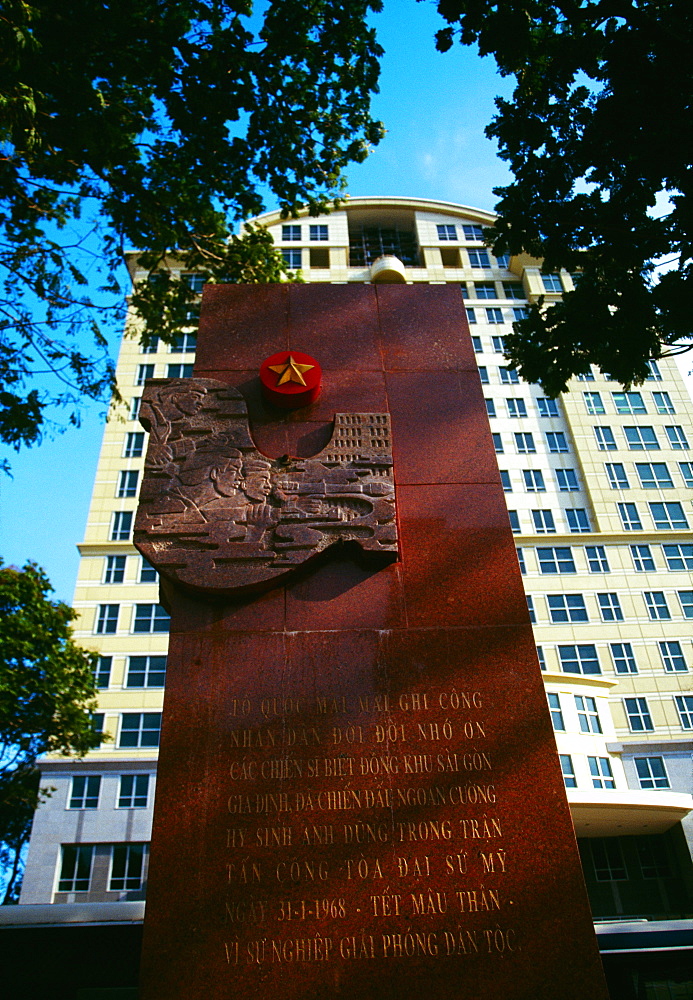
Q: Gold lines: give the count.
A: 8